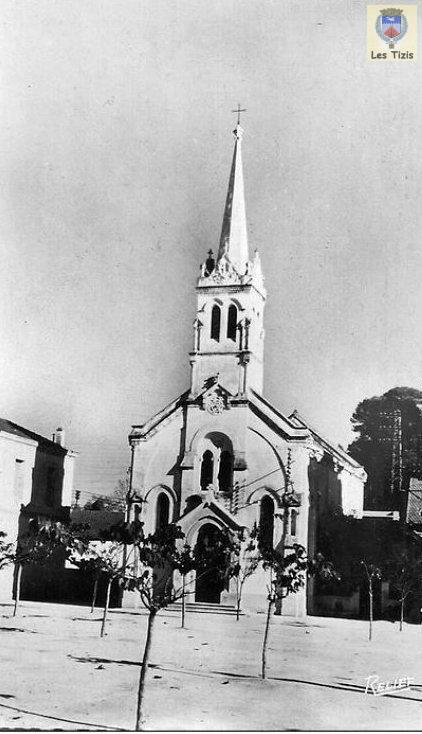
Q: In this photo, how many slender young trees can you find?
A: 9